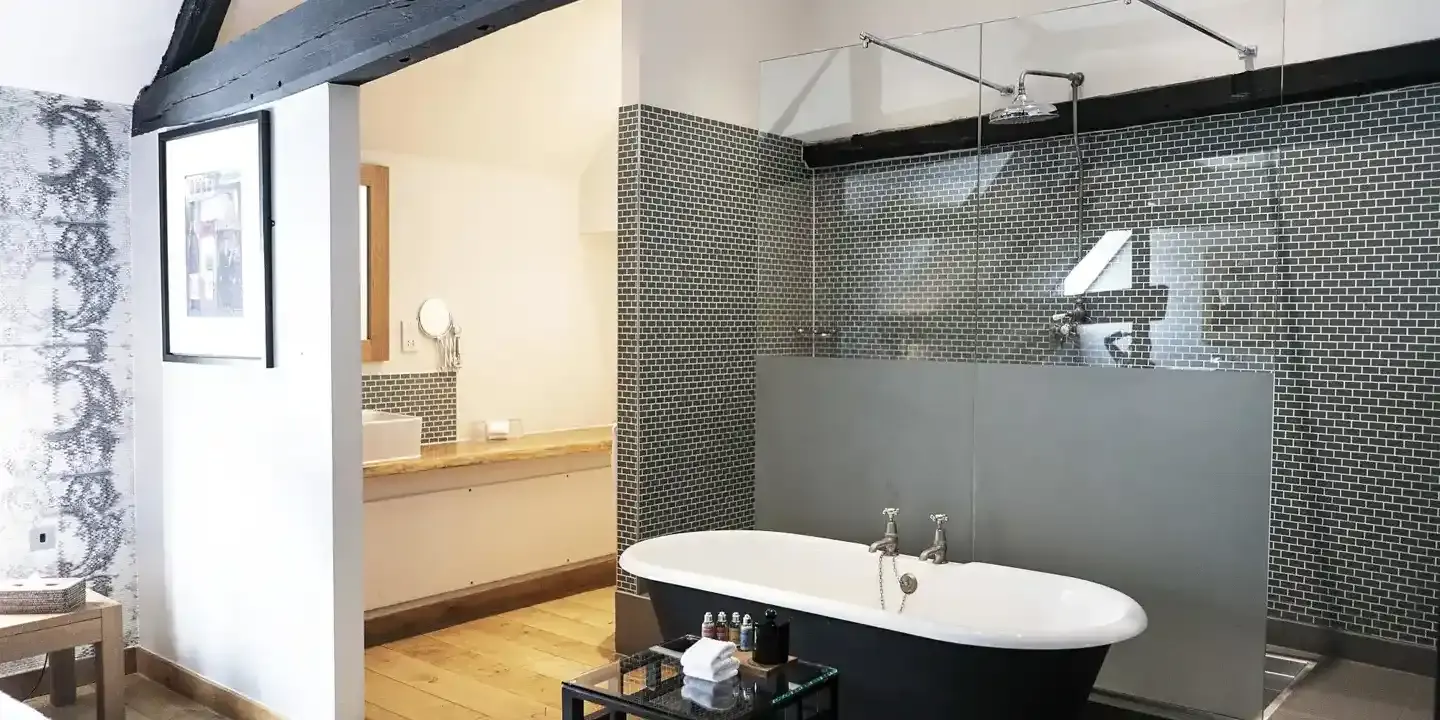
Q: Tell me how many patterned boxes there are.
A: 1